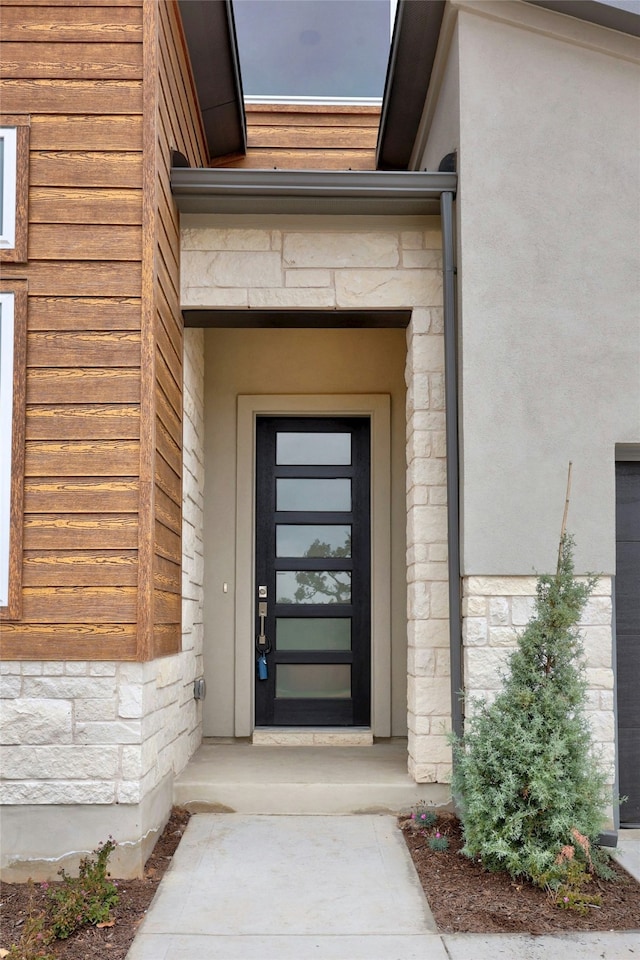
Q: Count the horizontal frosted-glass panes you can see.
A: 6